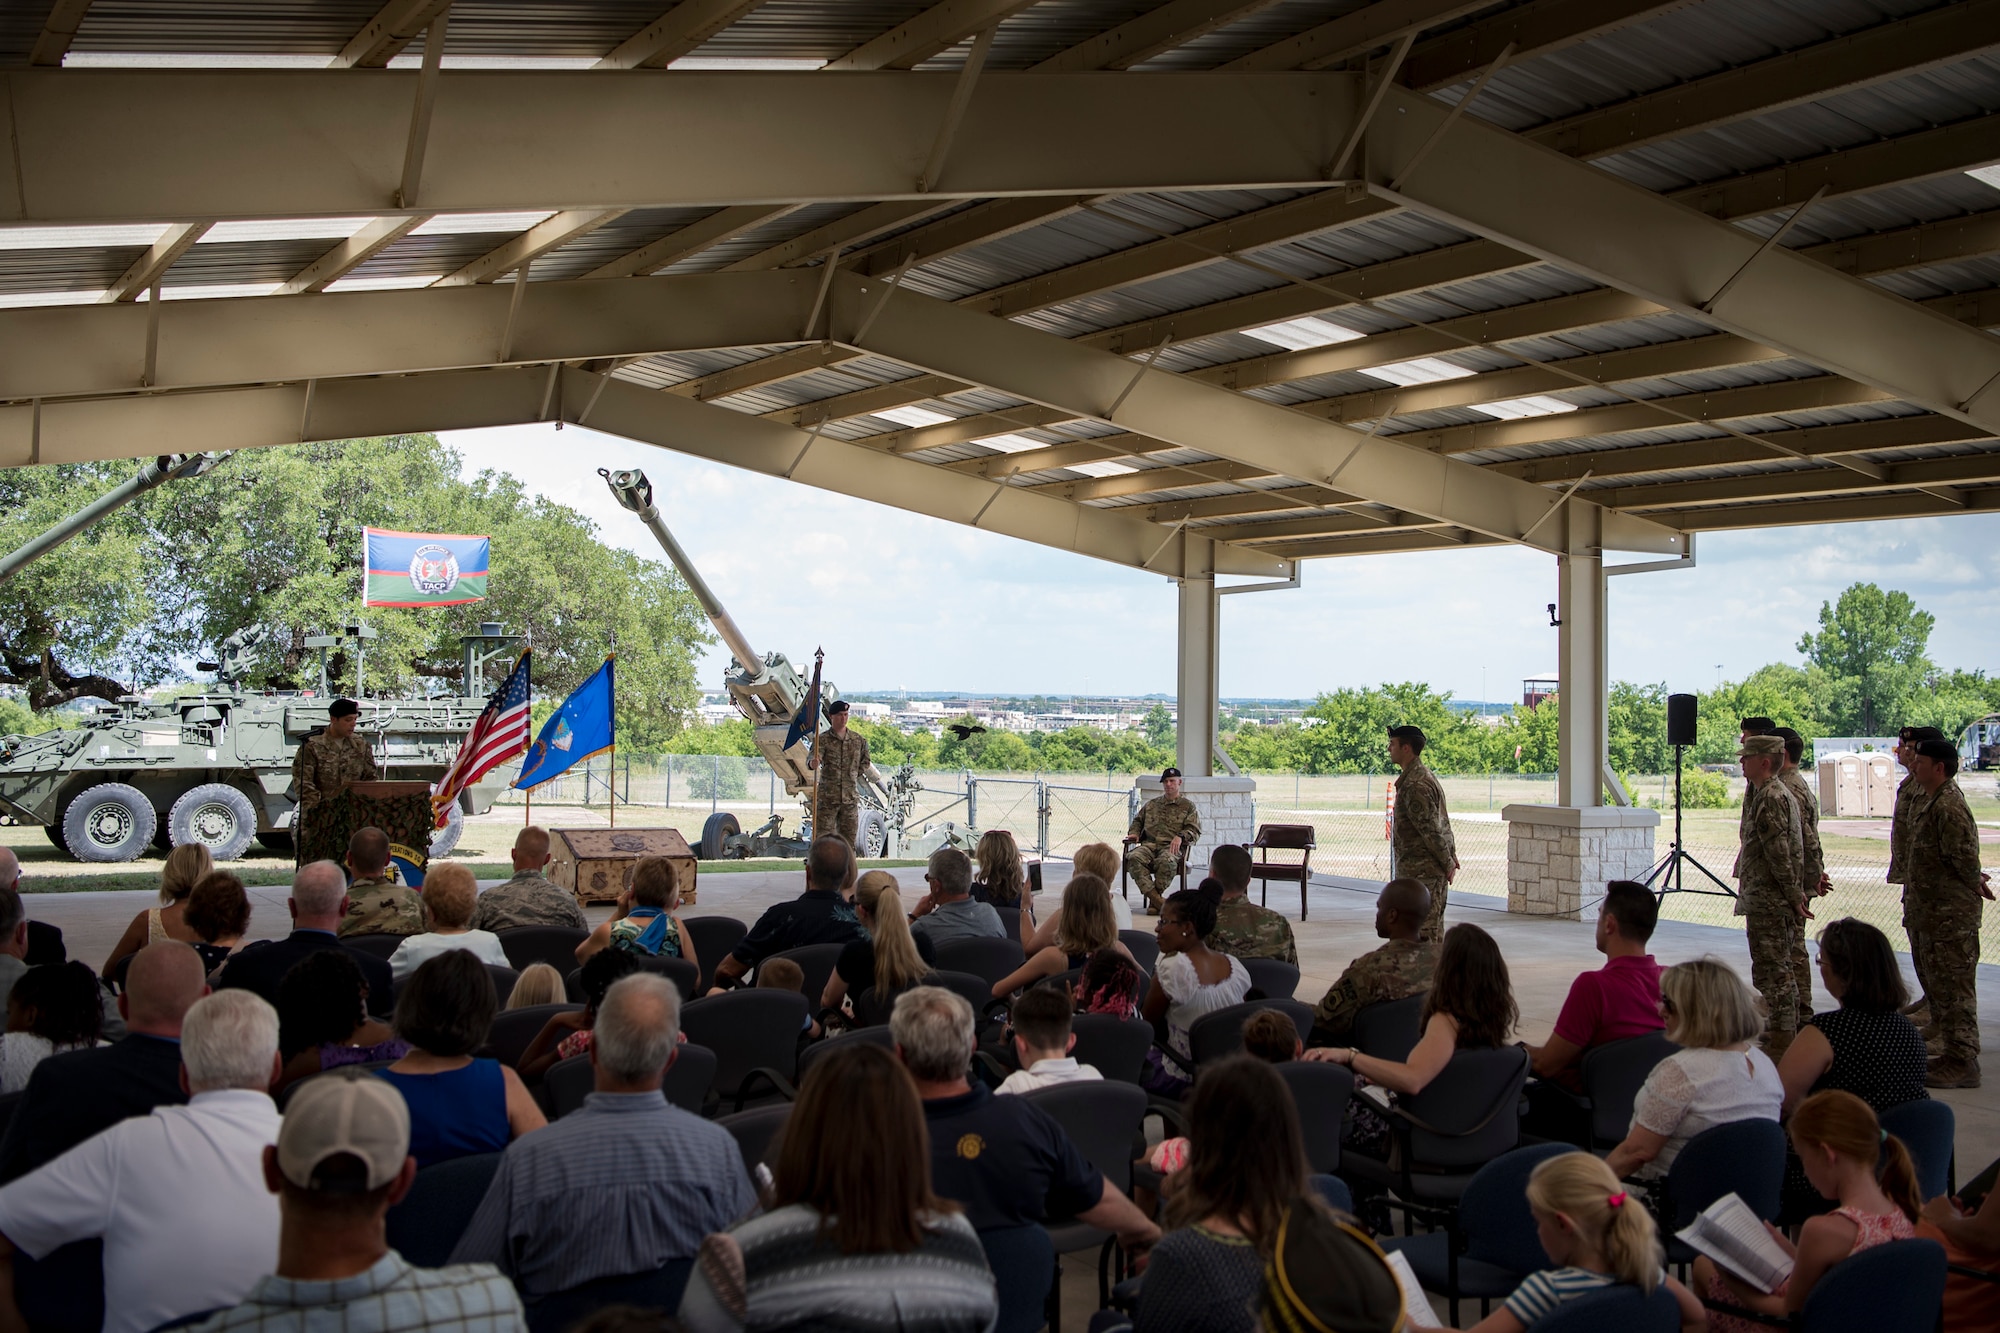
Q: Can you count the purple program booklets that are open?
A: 0